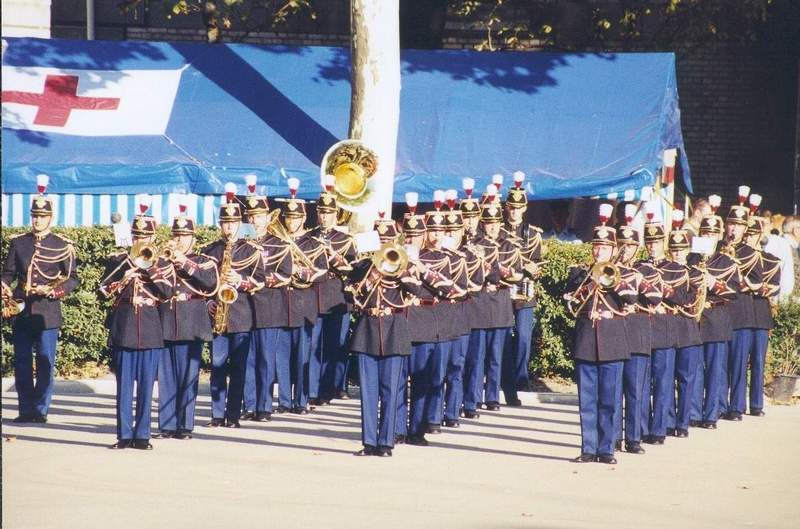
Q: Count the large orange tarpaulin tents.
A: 0